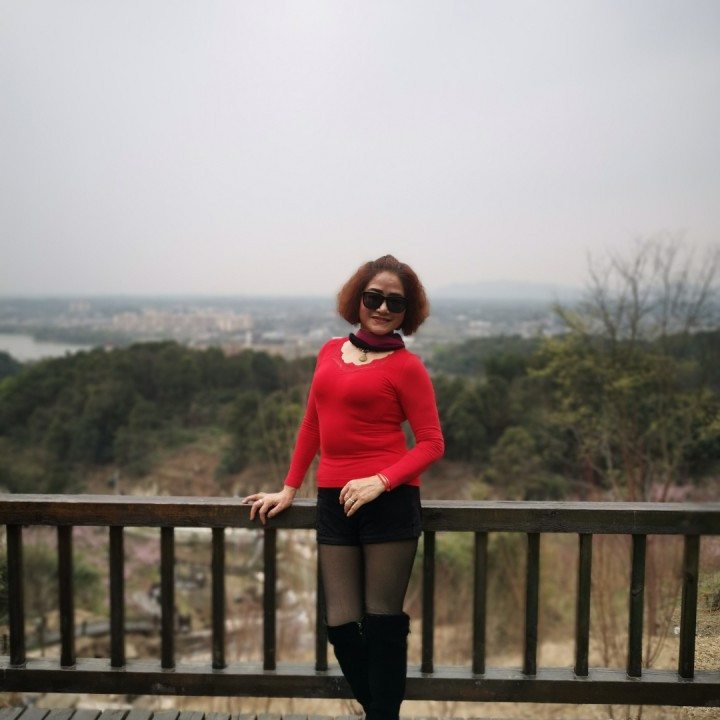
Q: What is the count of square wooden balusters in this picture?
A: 13